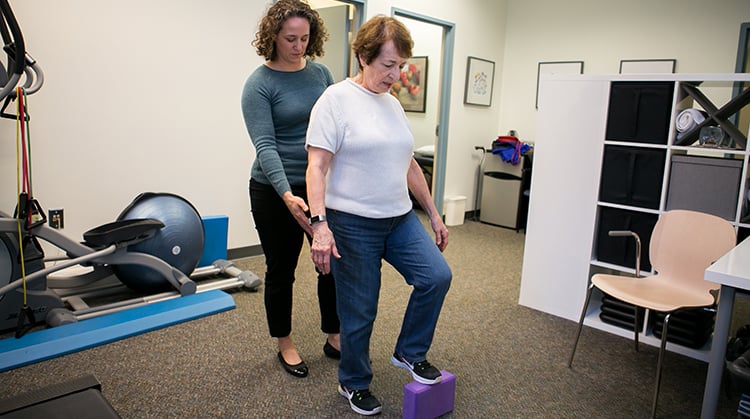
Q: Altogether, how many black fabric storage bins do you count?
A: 3